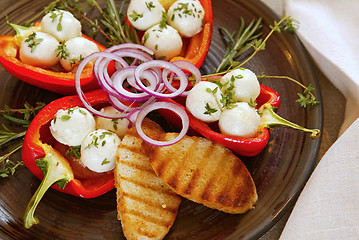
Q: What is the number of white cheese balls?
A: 12